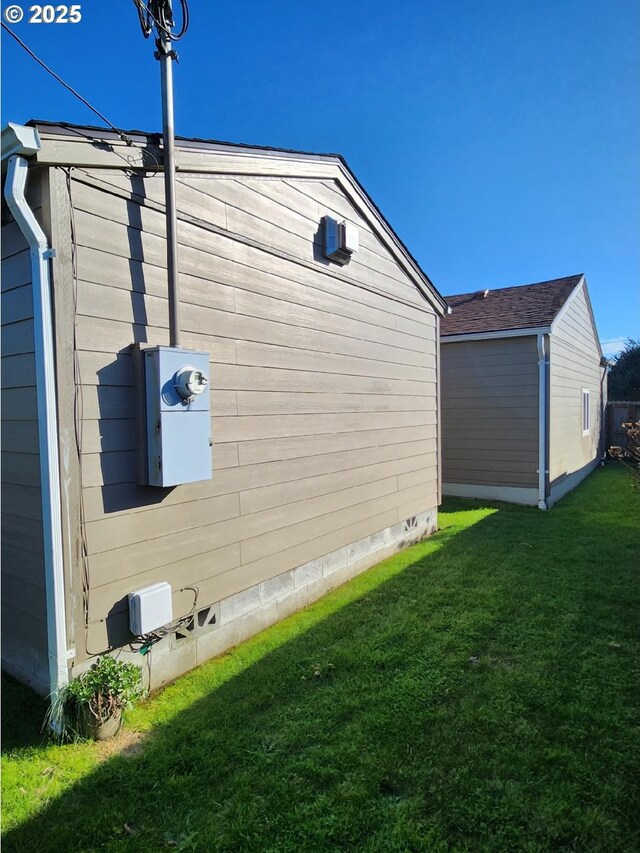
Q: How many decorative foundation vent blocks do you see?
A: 2